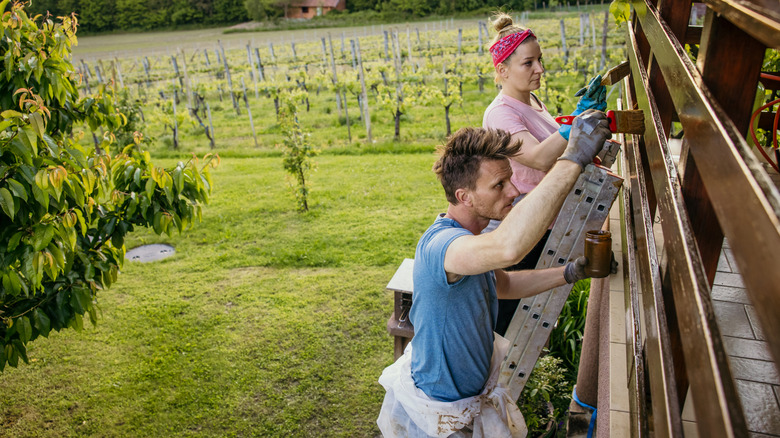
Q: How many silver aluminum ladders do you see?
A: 1